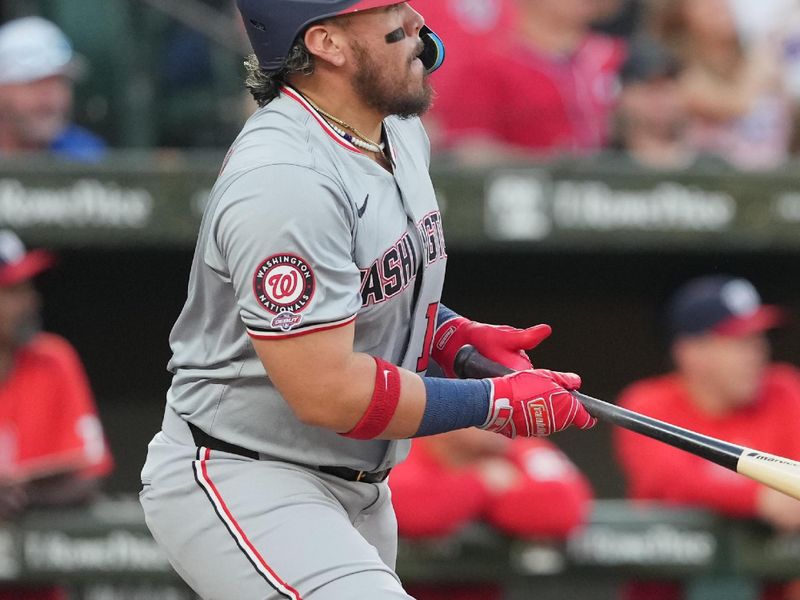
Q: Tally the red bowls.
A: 0